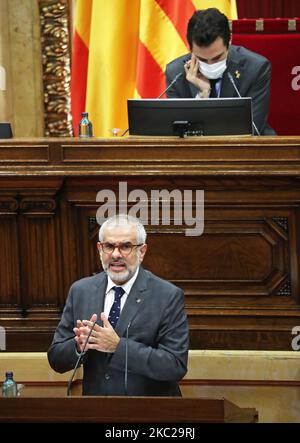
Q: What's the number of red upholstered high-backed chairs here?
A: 1